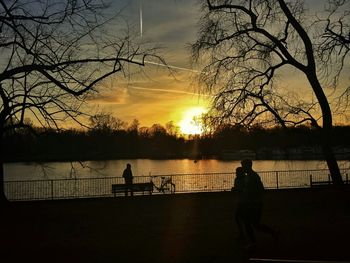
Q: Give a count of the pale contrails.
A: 3